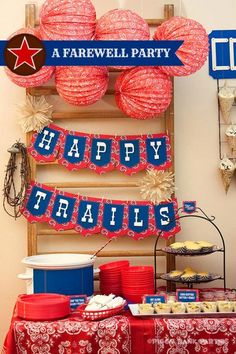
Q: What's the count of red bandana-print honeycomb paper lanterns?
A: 6